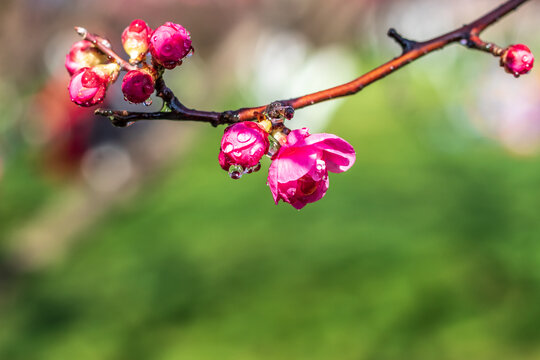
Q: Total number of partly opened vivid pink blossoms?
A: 1